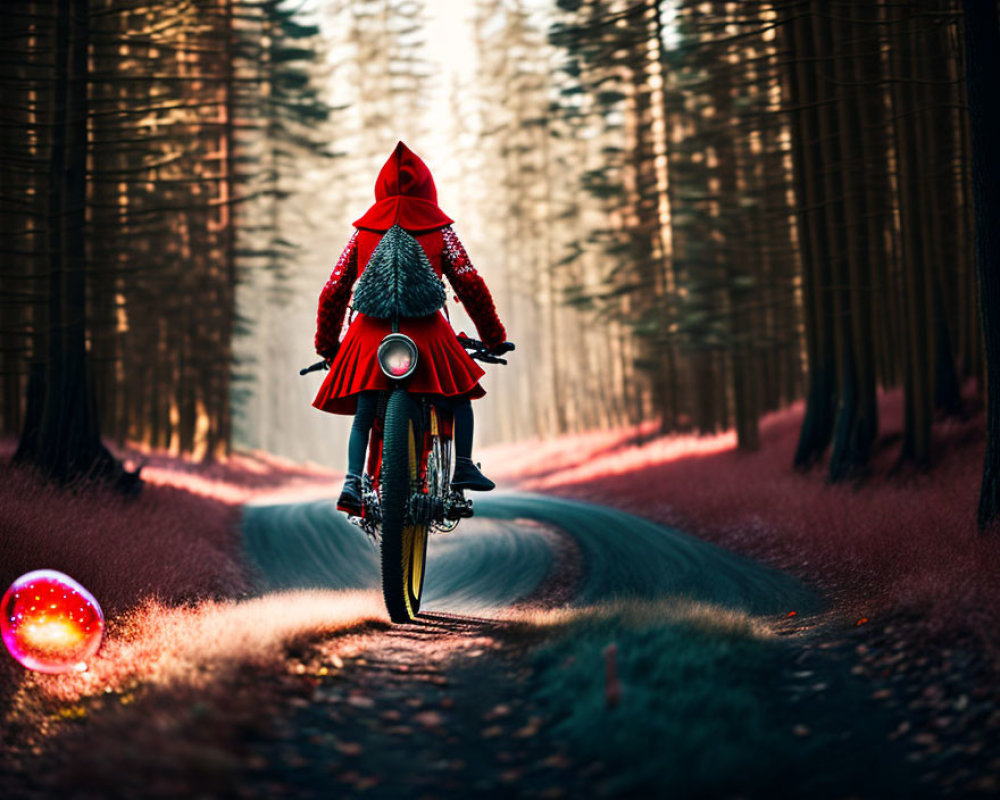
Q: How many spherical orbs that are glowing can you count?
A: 1